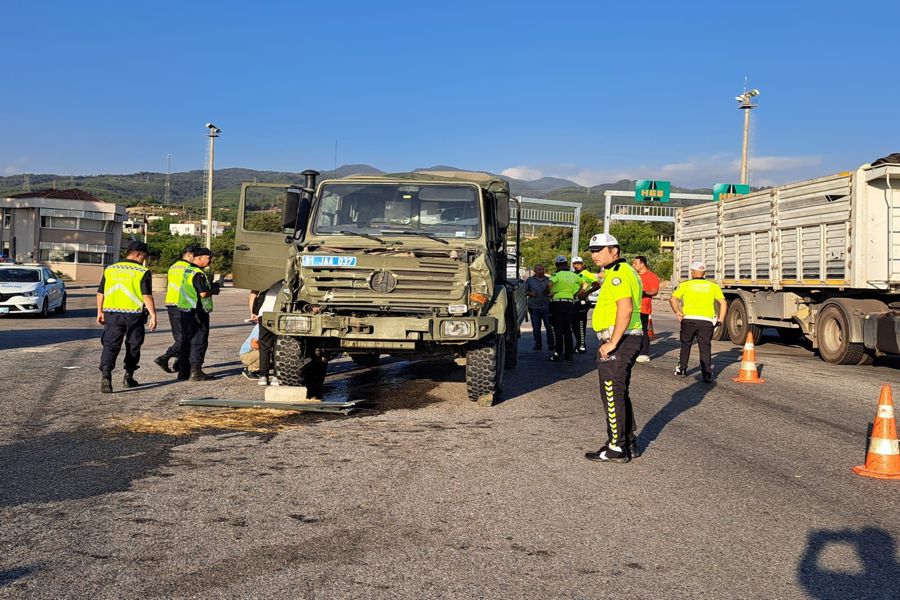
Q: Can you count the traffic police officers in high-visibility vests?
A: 7